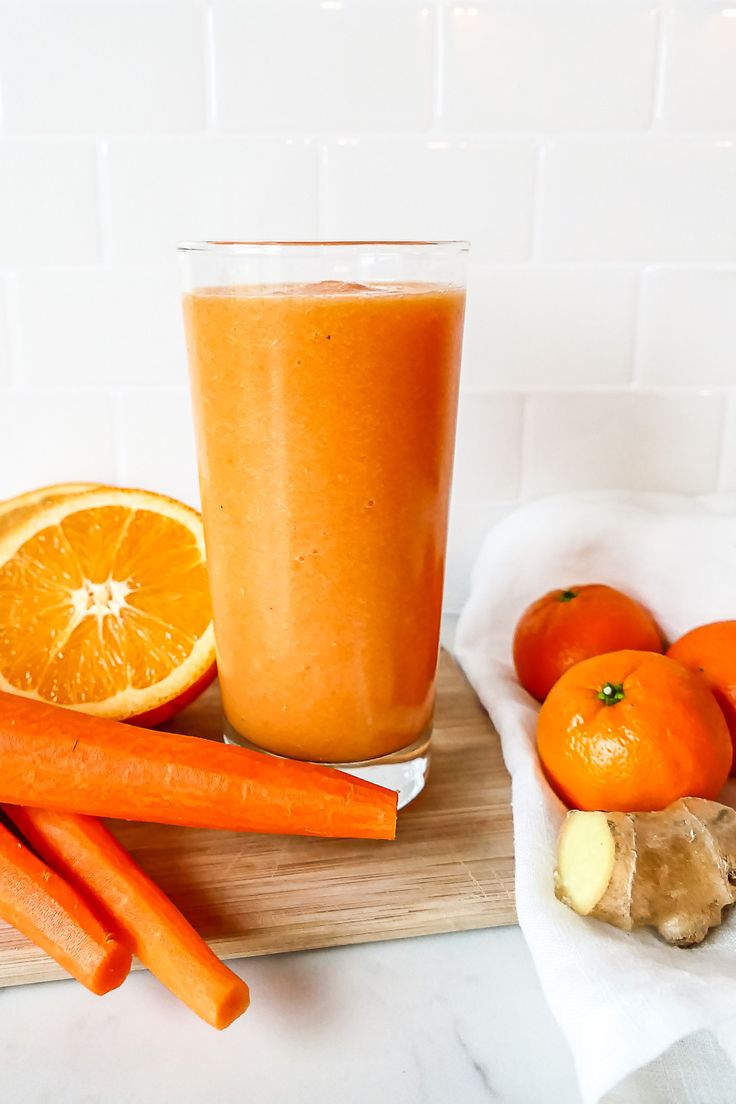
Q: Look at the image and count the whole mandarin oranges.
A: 3